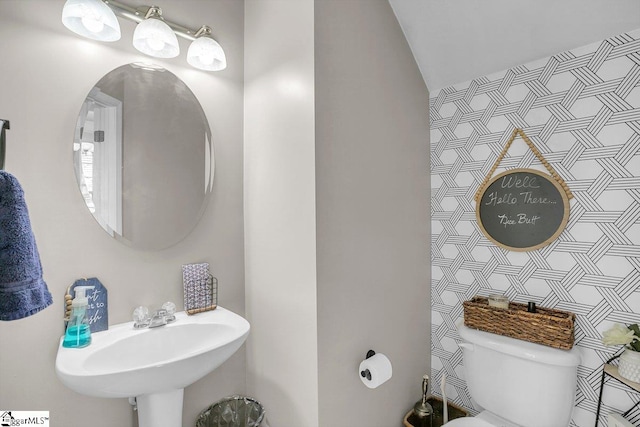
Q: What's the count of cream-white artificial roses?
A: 1